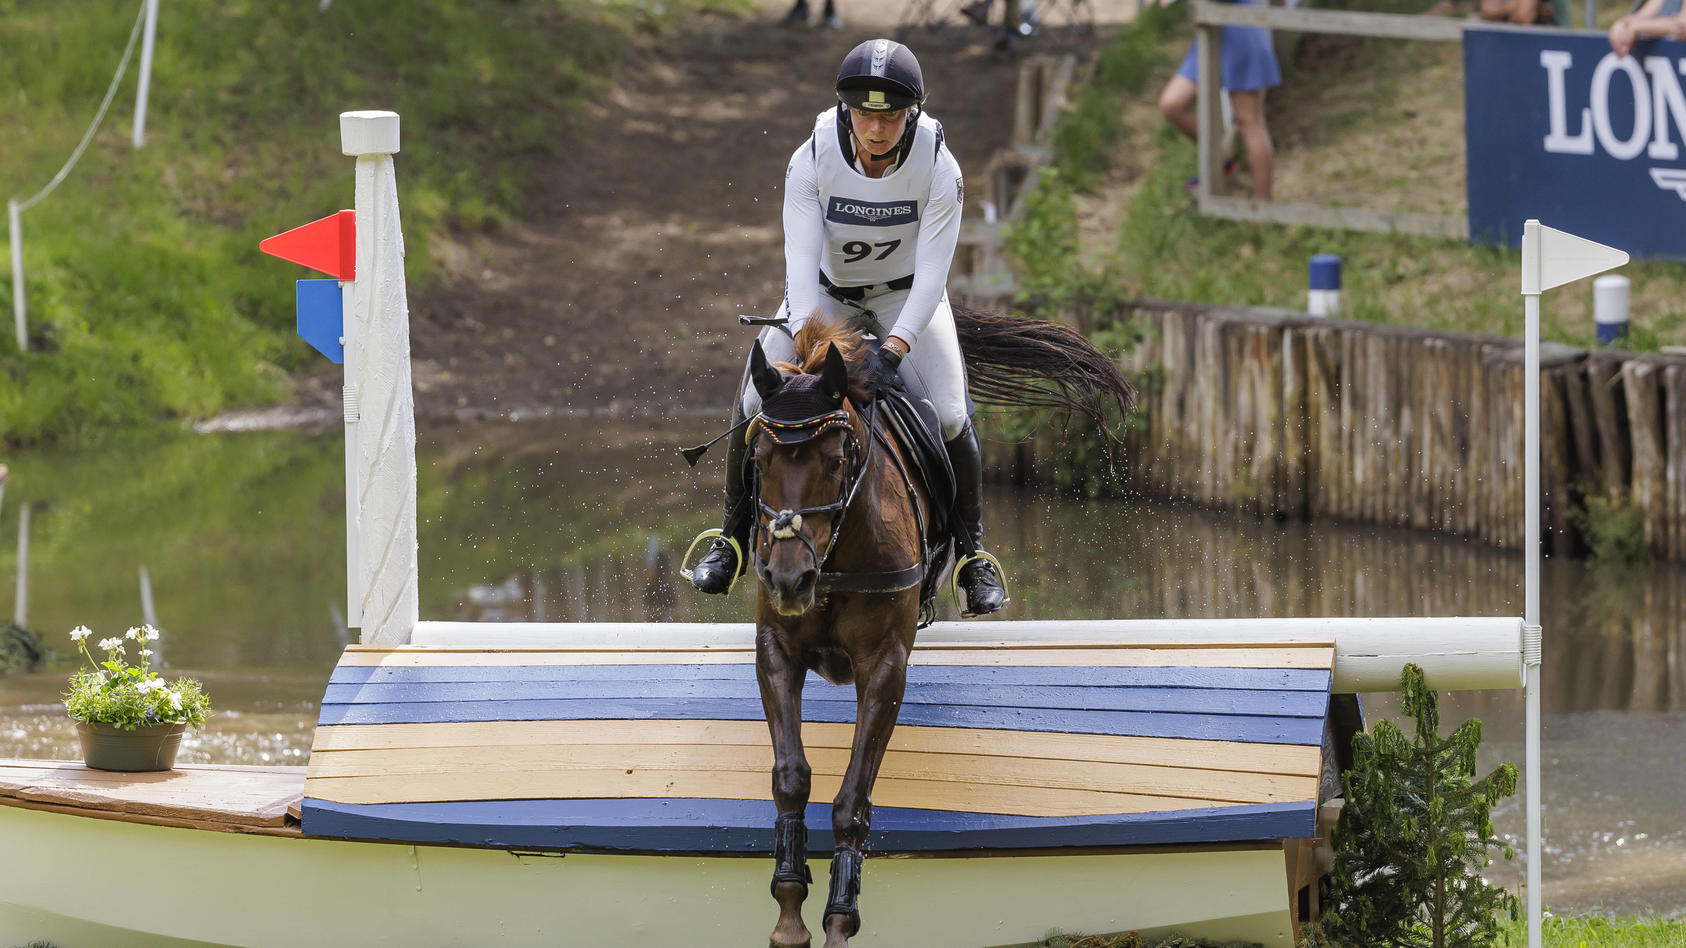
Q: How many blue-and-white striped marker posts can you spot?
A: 2